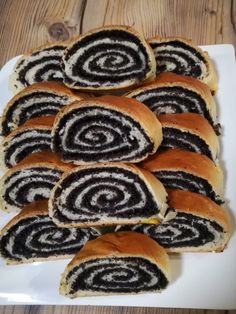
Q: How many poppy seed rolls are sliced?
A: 14